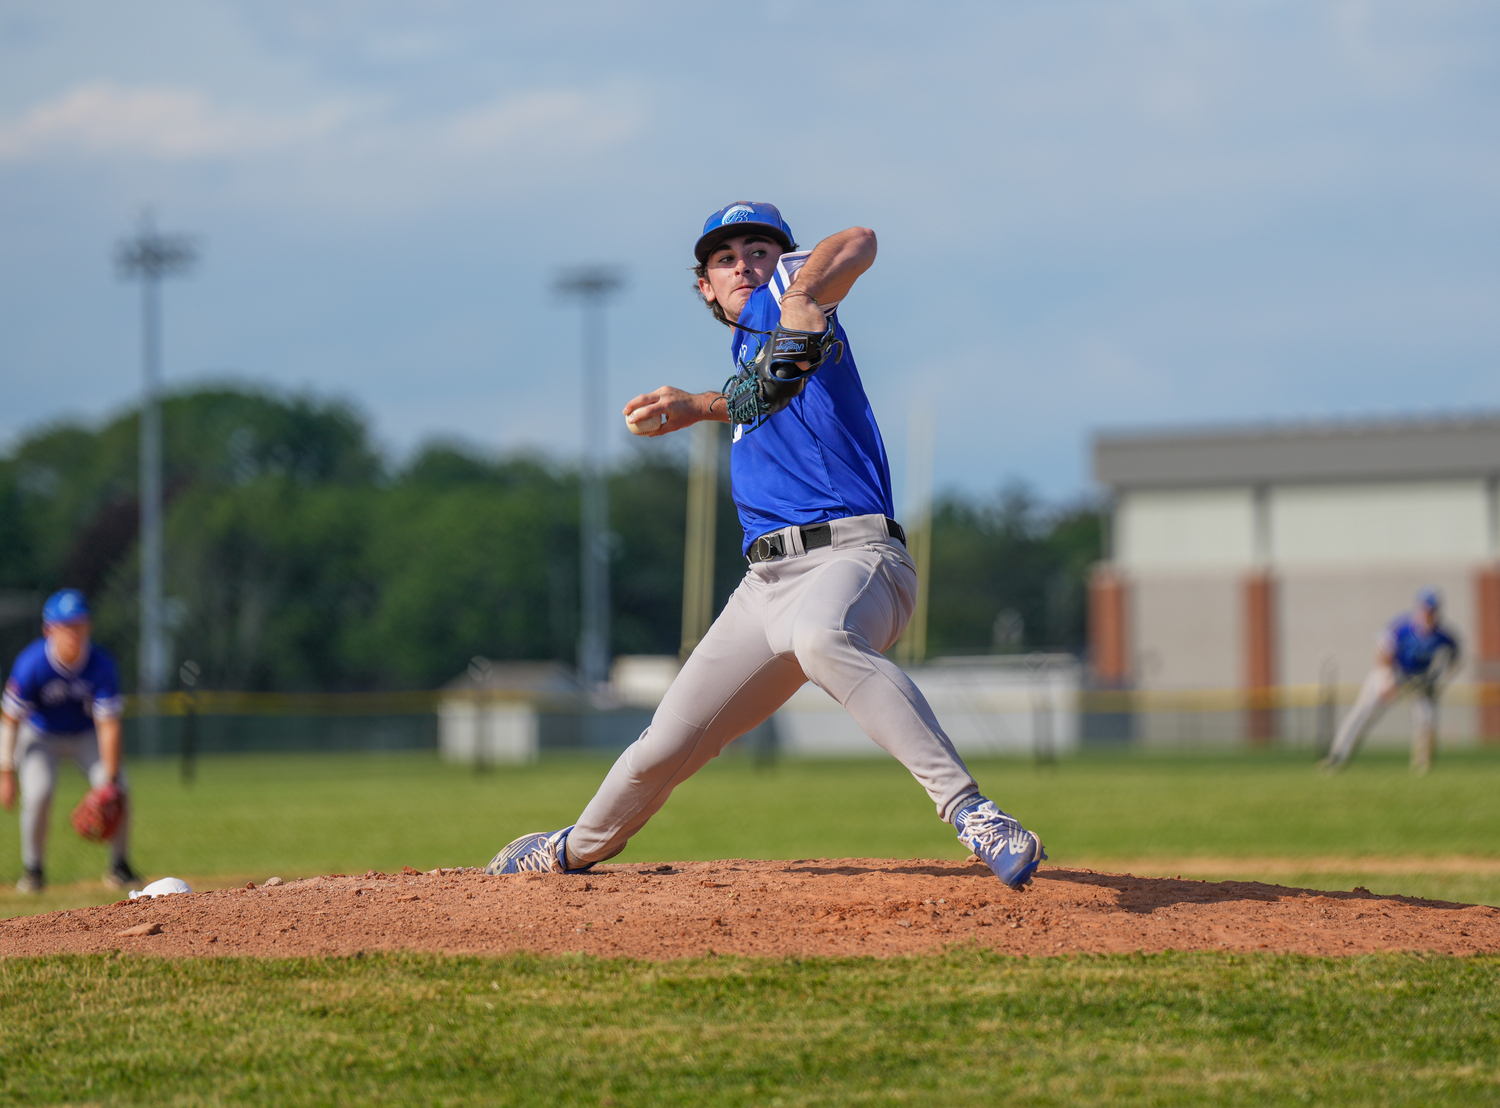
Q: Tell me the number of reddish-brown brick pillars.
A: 3